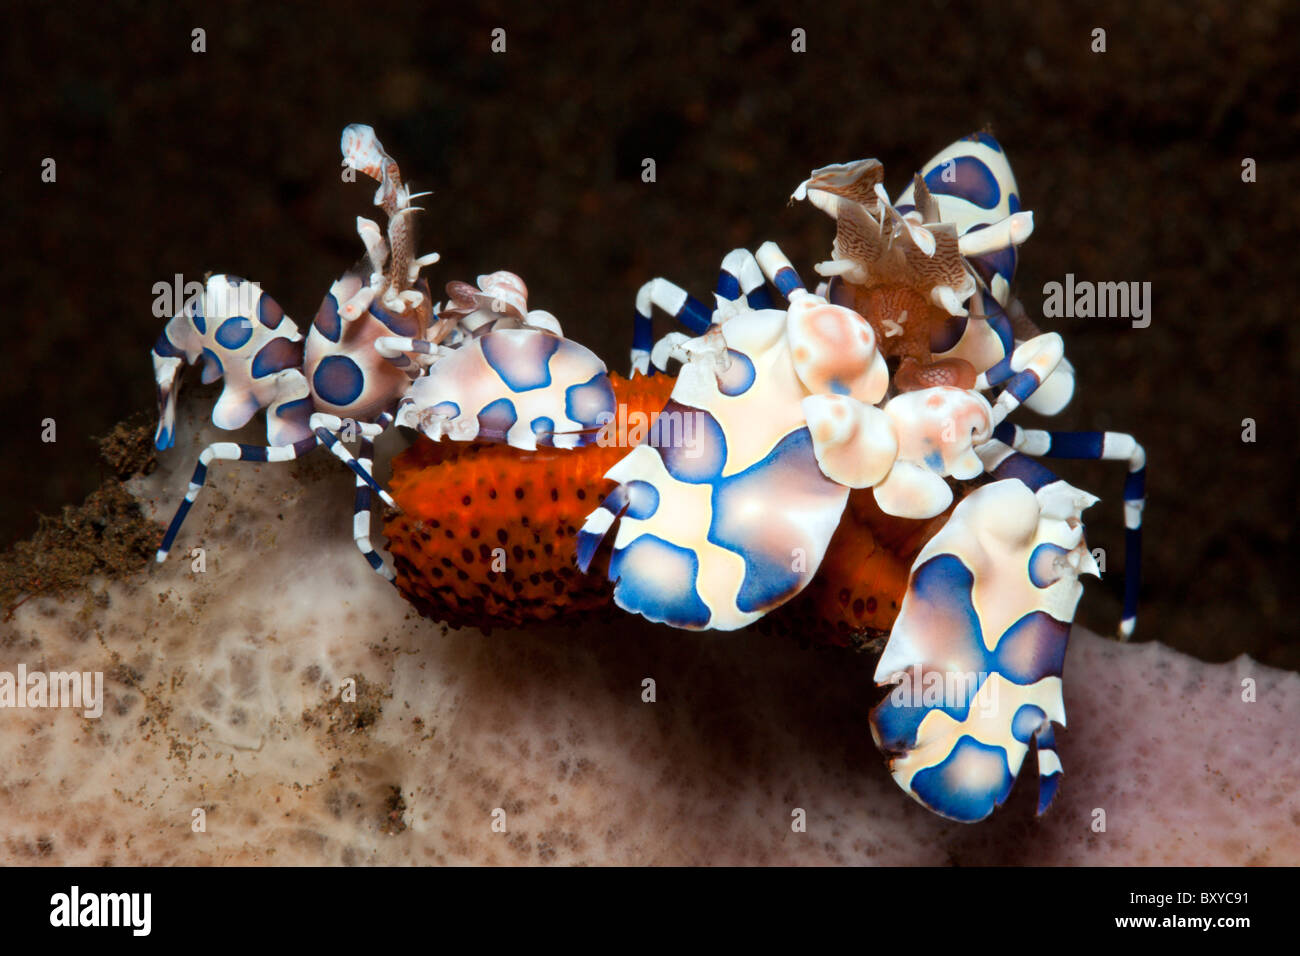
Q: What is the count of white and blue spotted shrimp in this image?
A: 2